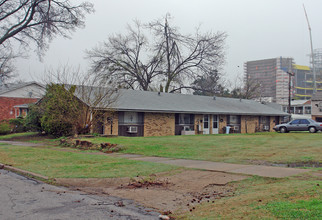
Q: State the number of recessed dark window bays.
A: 4